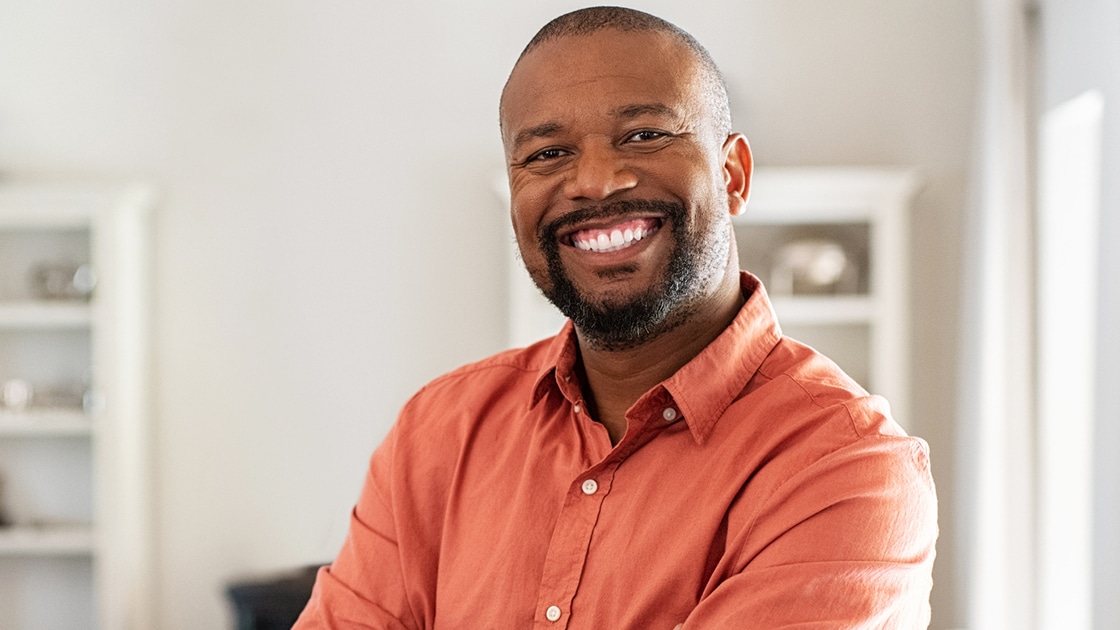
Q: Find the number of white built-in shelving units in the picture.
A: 2